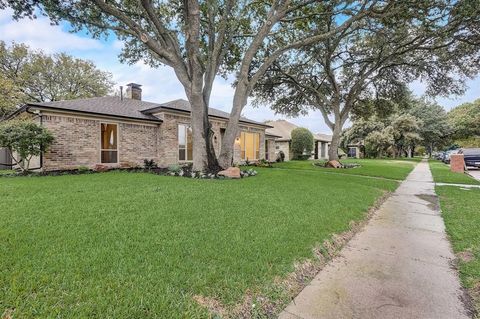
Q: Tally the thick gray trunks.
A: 3